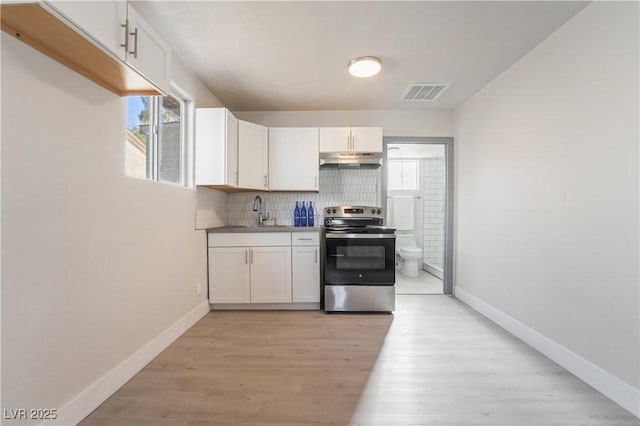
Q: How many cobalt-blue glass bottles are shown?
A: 3